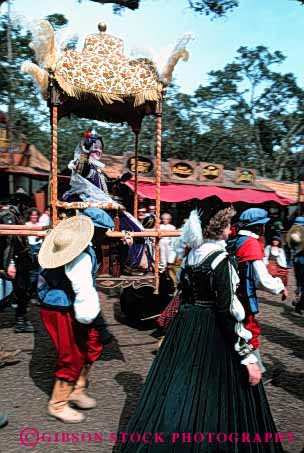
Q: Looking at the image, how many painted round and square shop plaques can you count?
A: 4